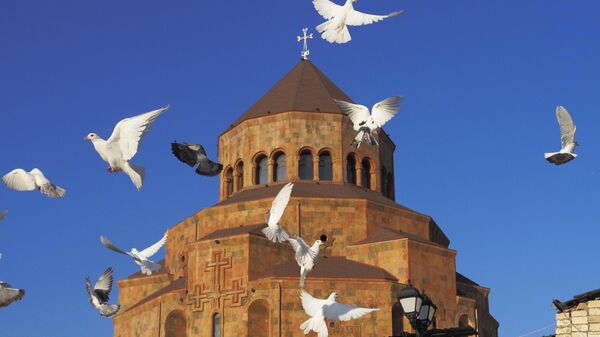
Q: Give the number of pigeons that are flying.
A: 12